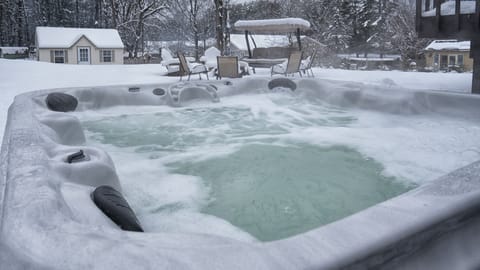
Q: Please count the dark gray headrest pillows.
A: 3